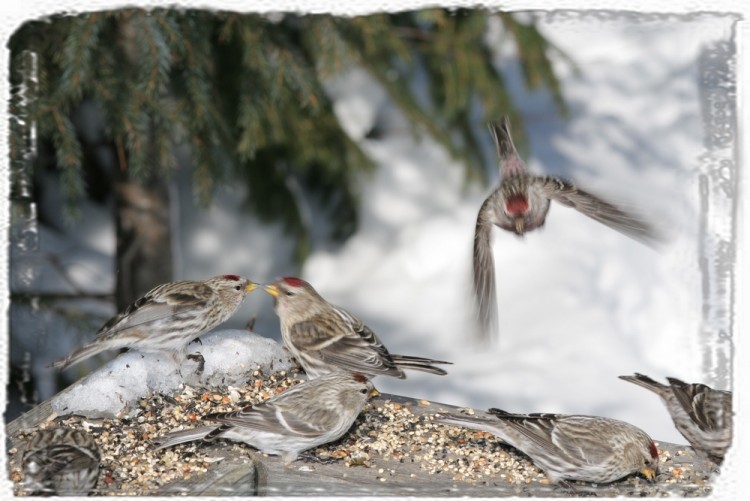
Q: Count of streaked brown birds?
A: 7